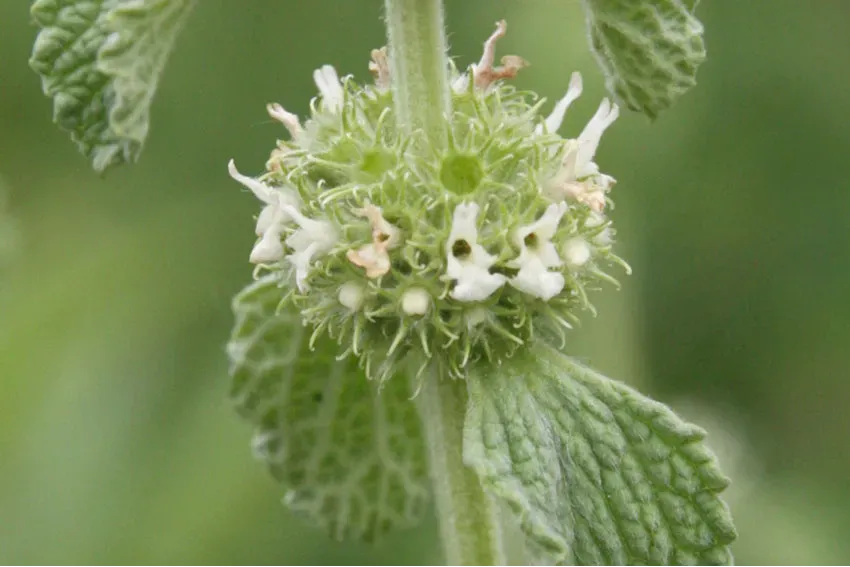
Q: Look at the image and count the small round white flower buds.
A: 3